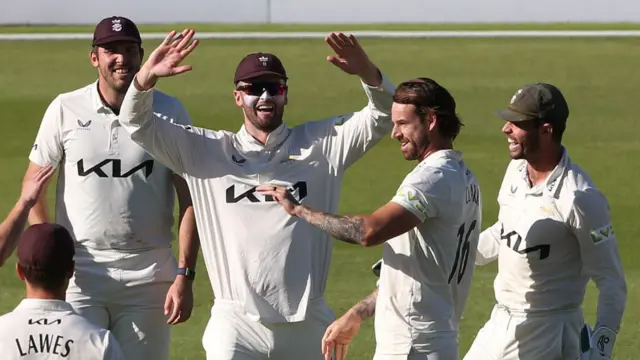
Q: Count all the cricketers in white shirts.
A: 5